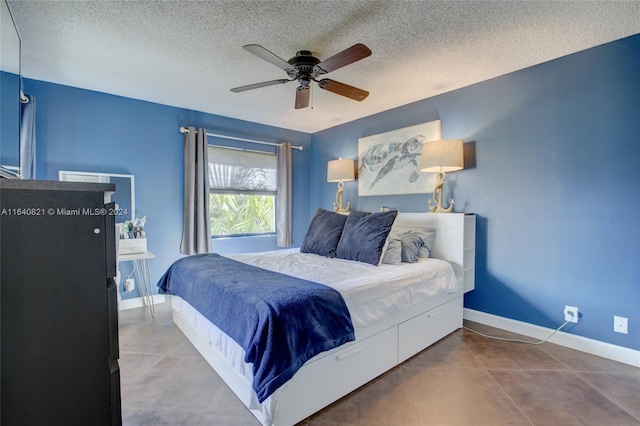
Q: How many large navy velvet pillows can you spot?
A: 2